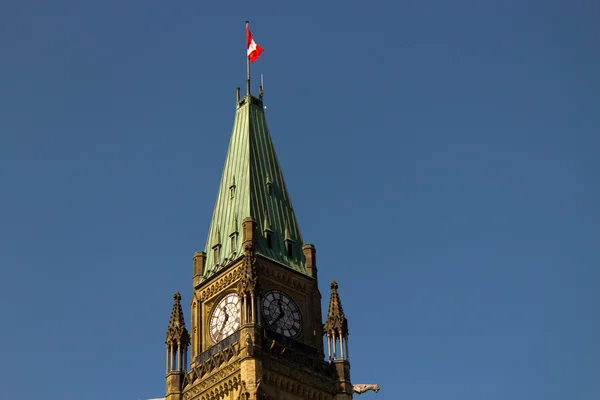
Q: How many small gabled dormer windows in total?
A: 6